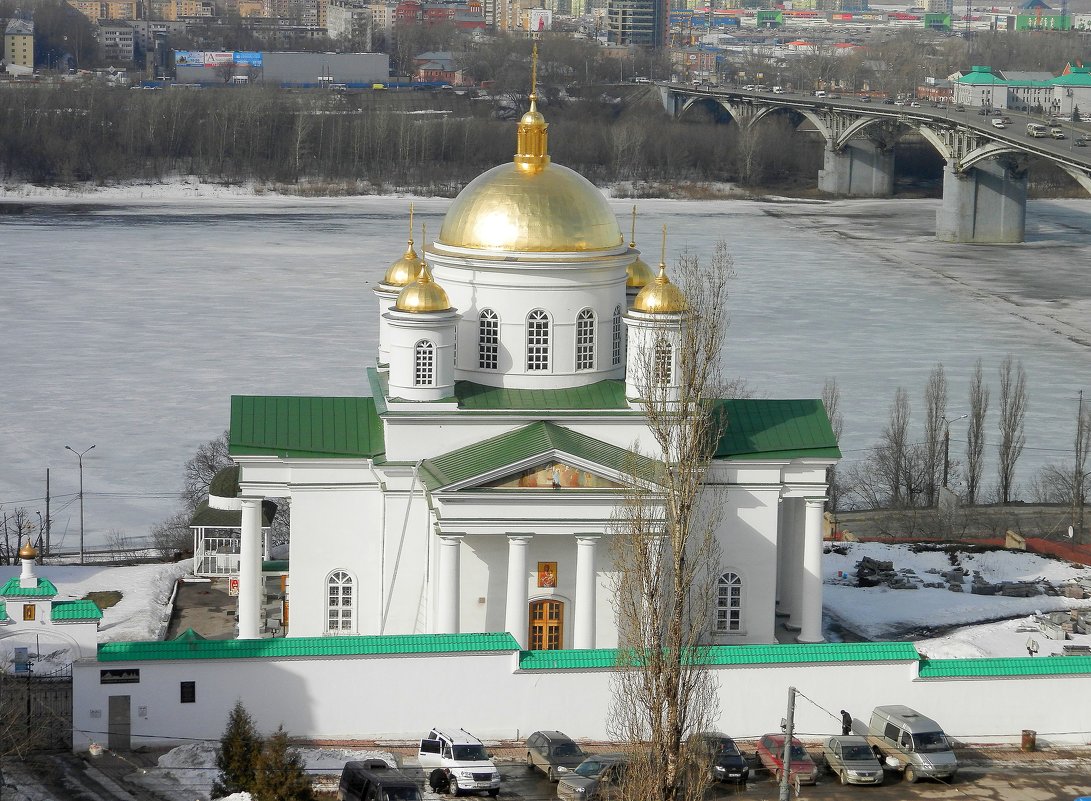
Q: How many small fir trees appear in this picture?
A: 2